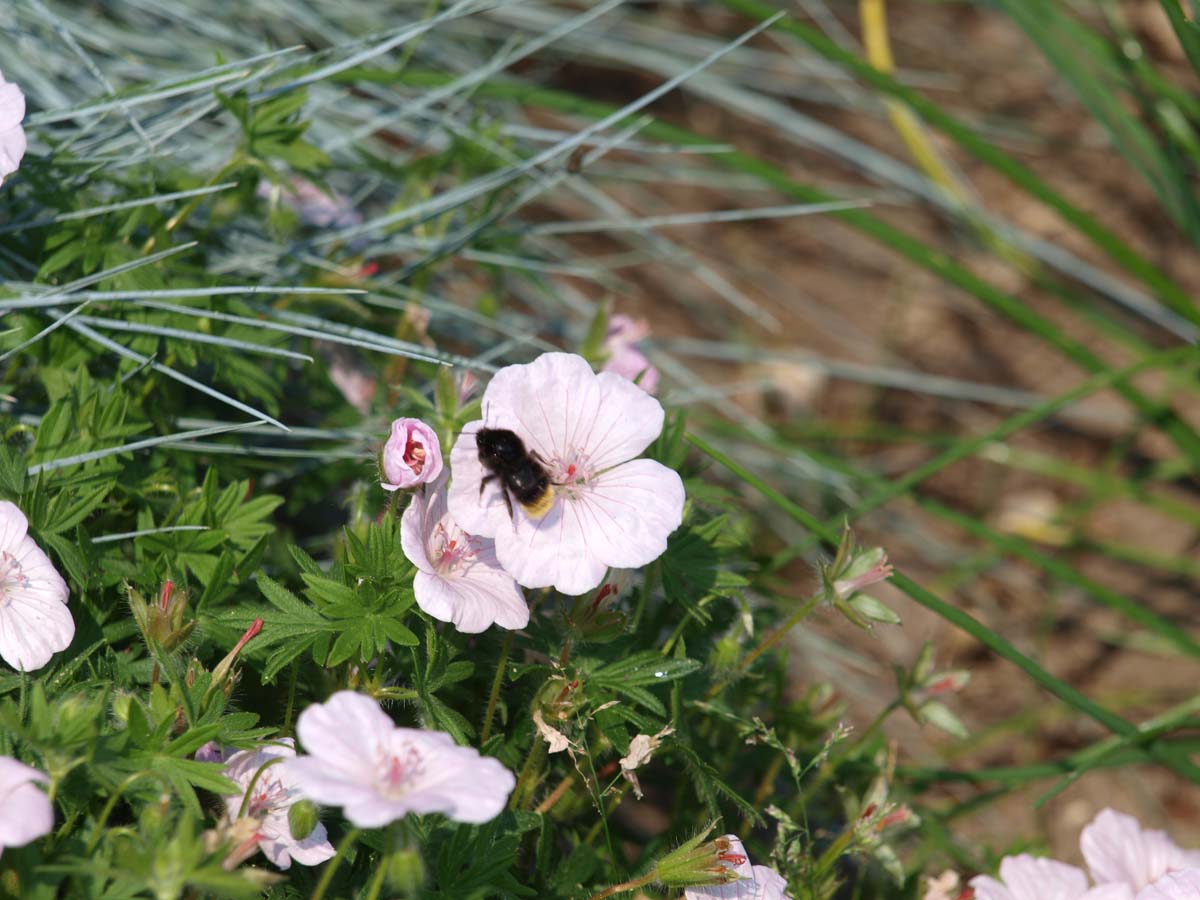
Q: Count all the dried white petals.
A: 2